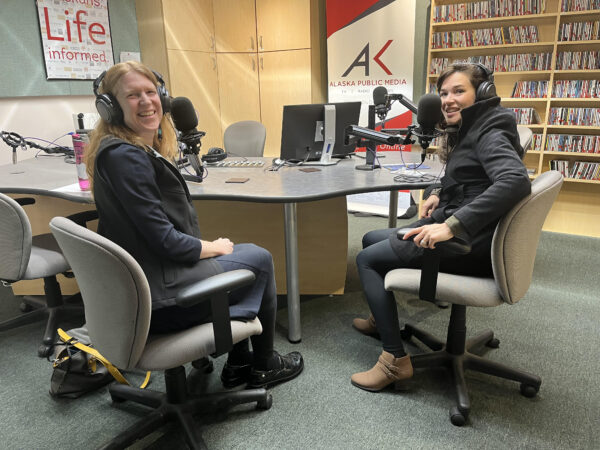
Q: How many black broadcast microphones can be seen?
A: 3